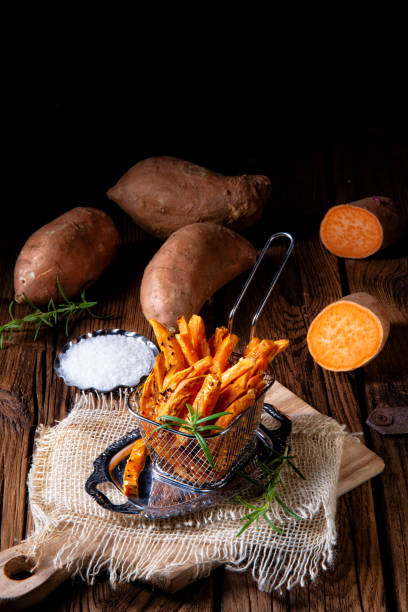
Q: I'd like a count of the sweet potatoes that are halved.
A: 2